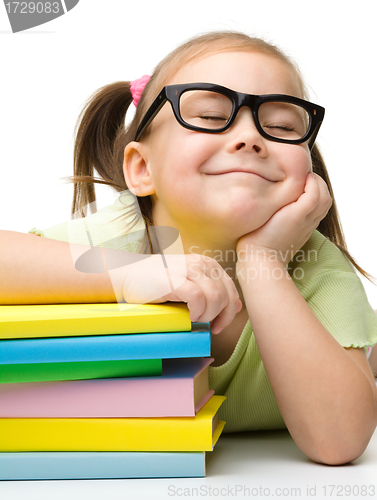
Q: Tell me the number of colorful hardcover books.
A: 6